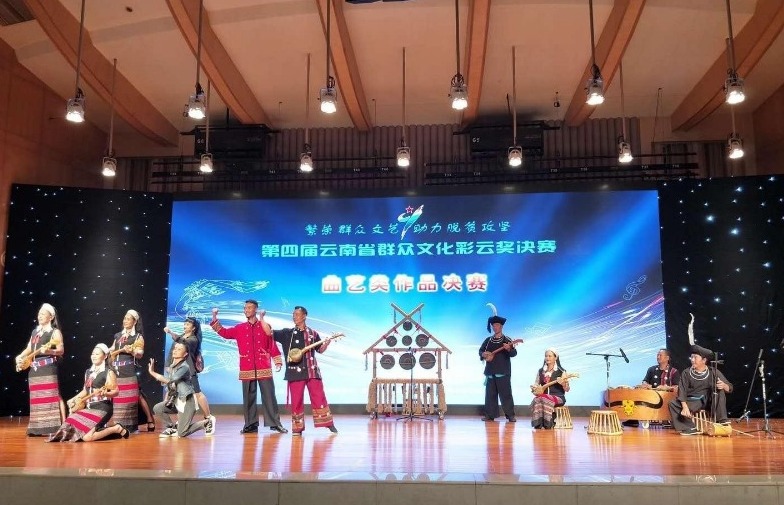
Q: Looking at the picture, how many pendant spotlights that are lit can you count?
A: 13